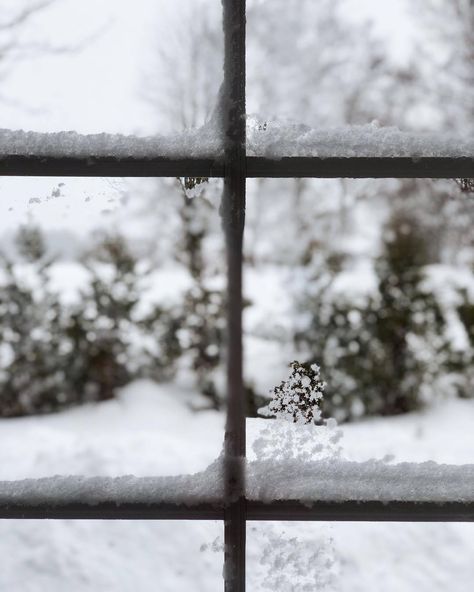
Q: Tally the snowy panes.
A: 6